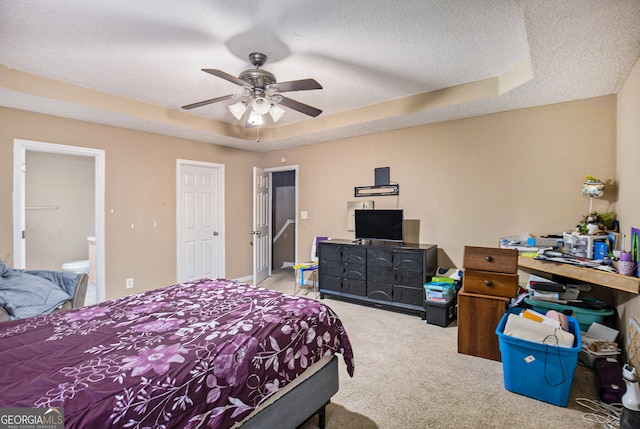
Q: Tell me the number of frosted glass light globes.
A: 4